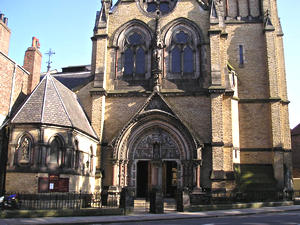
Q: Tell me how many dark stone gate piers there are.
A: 3